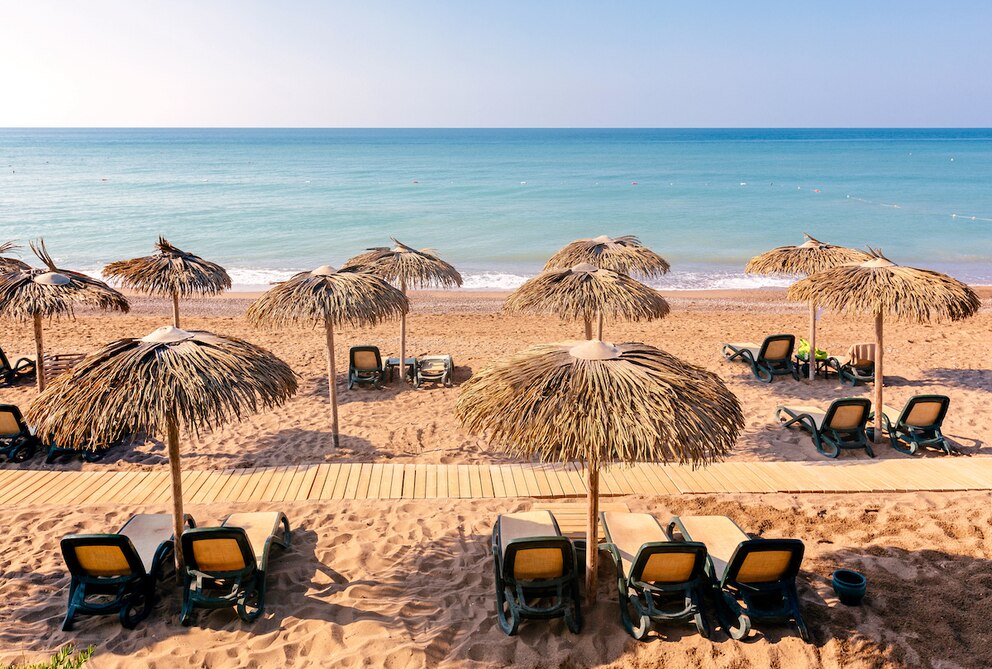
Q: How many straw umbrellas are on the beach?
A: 11